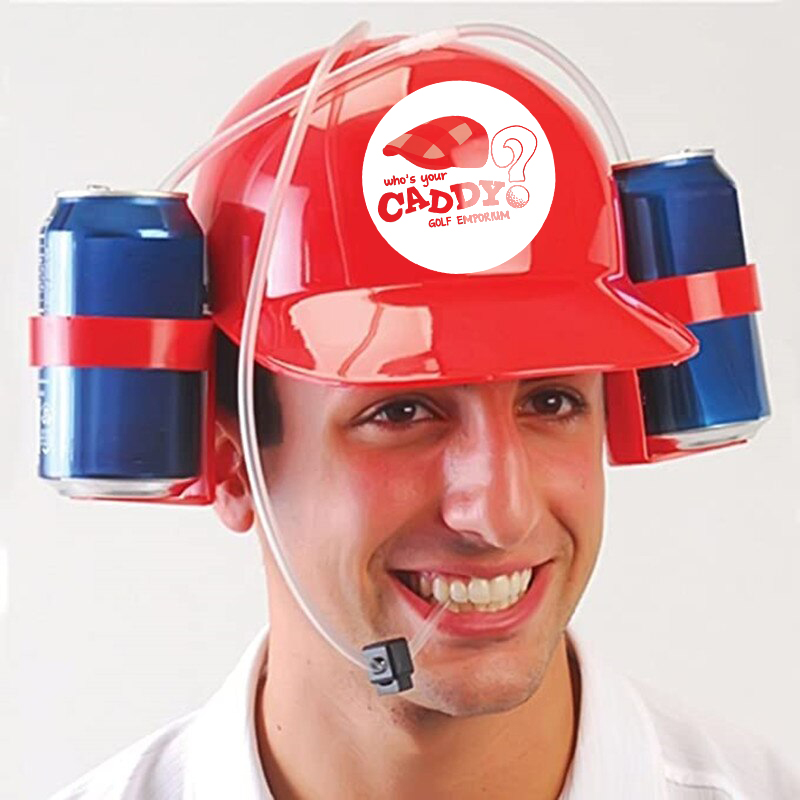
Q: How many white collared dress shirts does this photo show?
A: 1